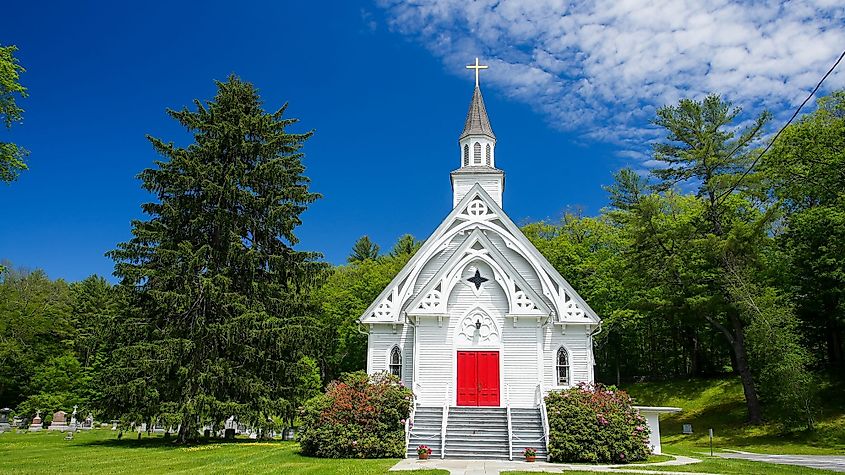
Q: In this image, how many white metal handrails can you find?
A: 4